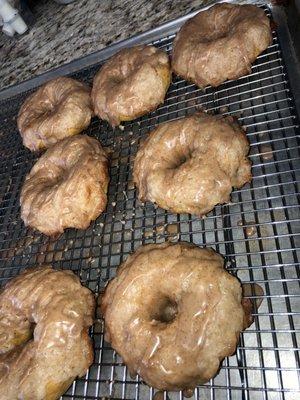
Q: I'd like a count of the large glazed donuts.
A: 7